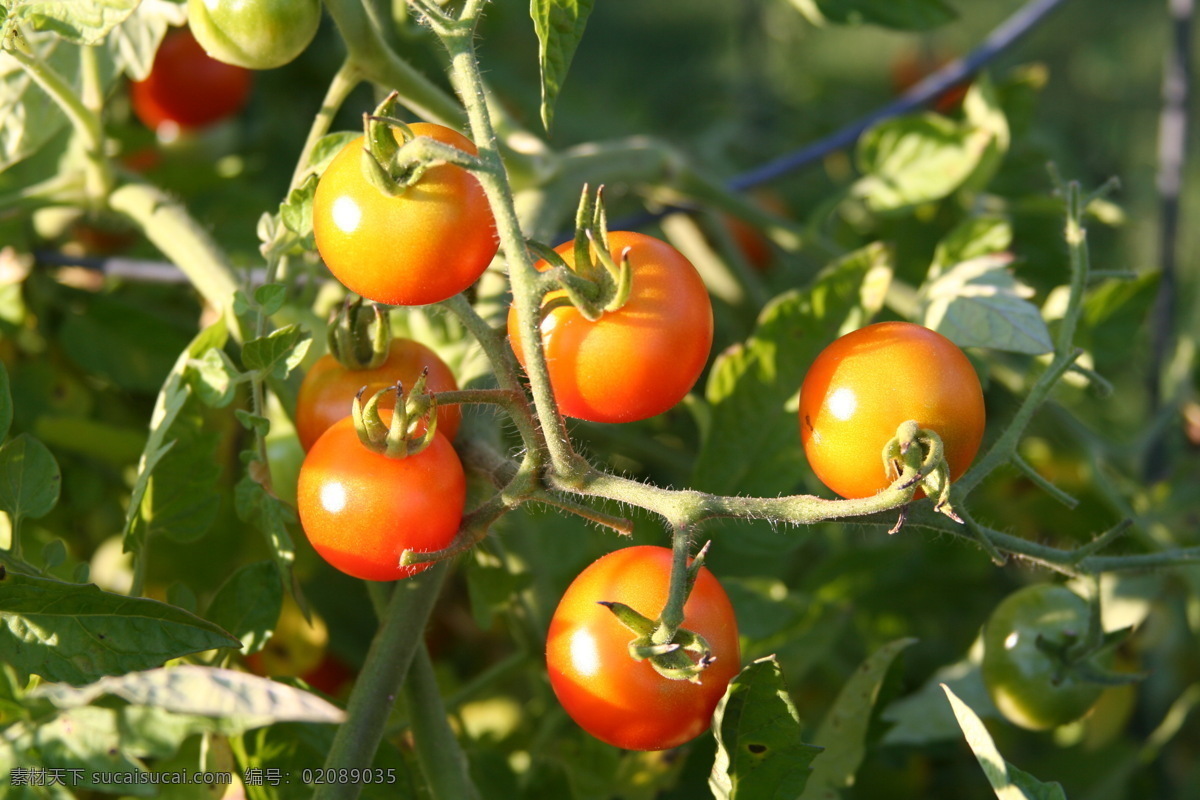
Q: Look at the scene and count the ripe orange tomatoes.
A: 6